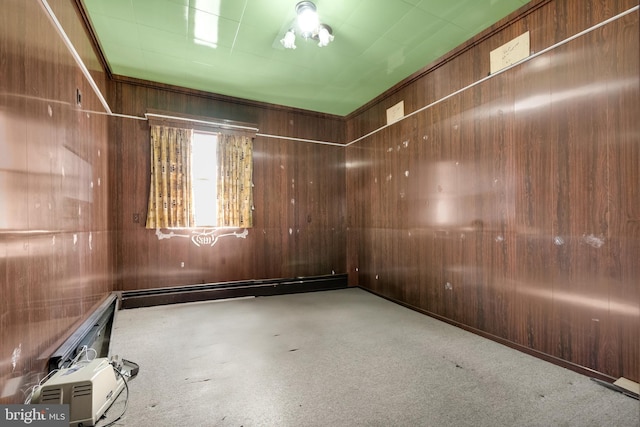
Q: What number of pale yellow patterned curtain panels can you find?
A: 2